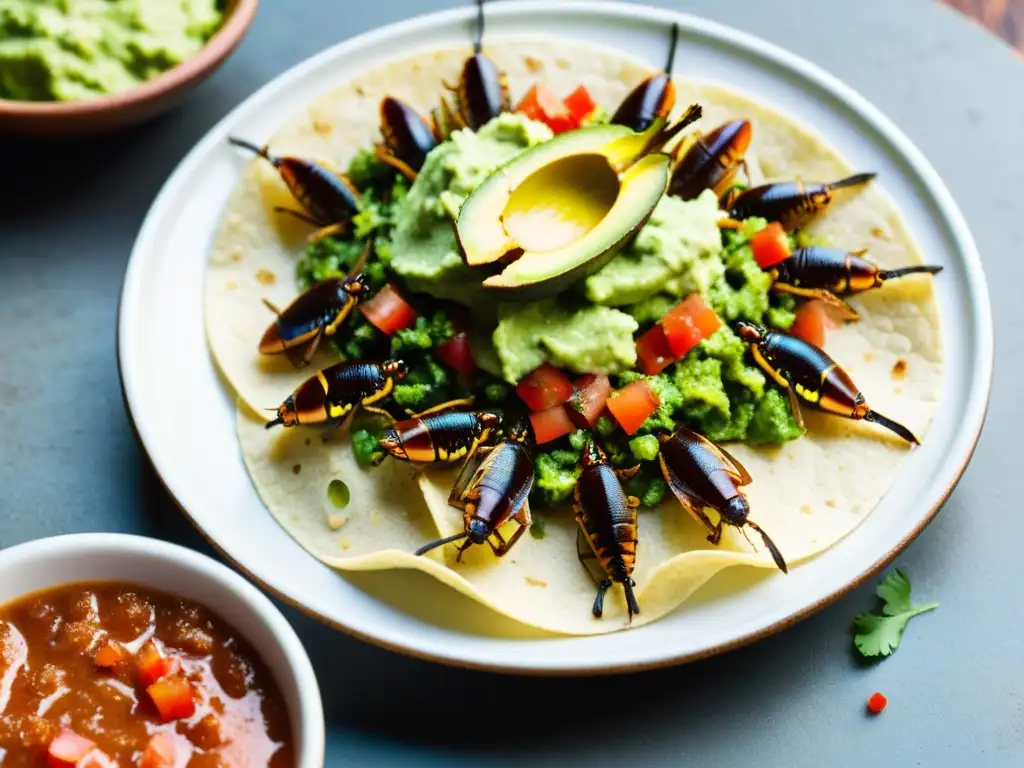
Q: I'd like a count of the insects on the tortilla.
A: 14